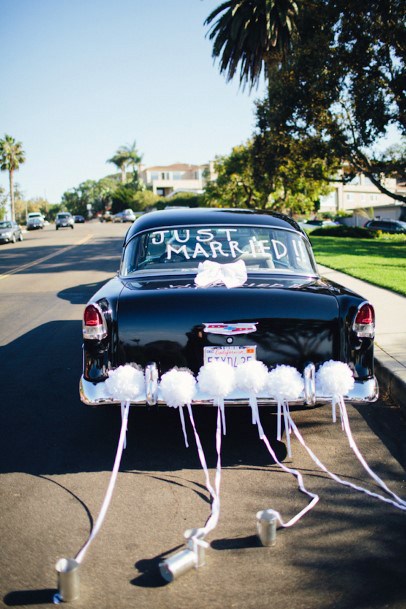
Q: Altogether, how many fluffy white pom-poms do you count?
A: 6